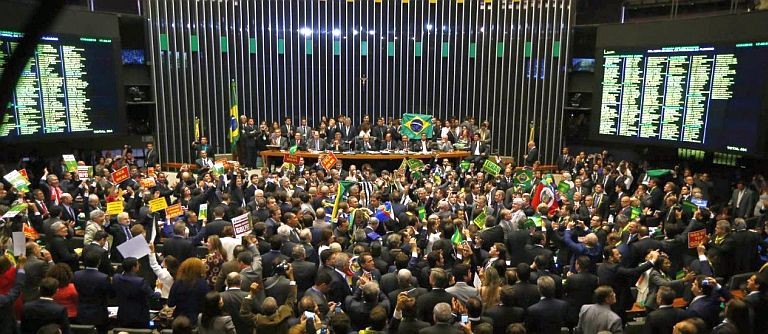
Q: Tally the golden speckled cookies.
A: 0